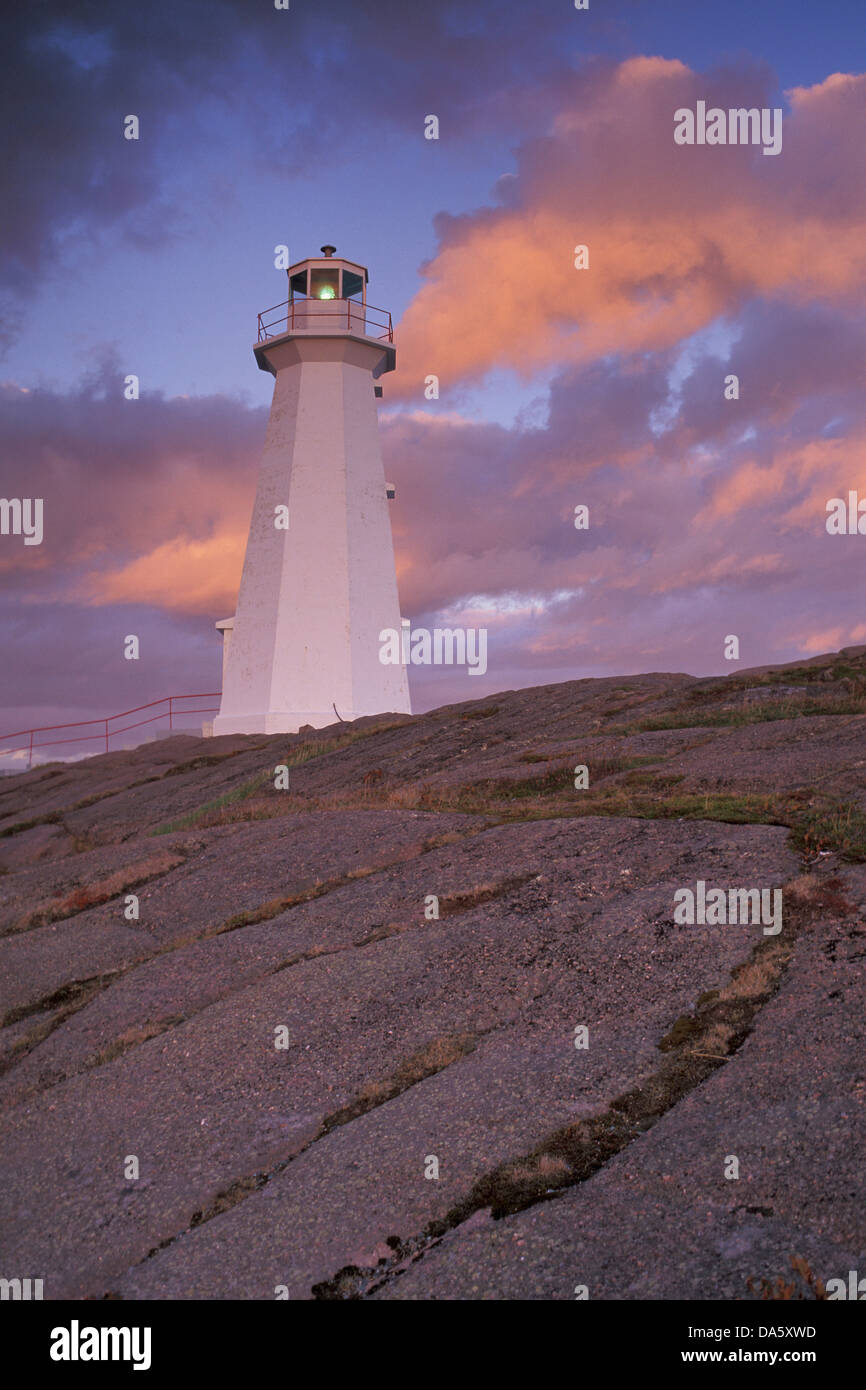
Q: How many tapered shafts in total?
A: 1